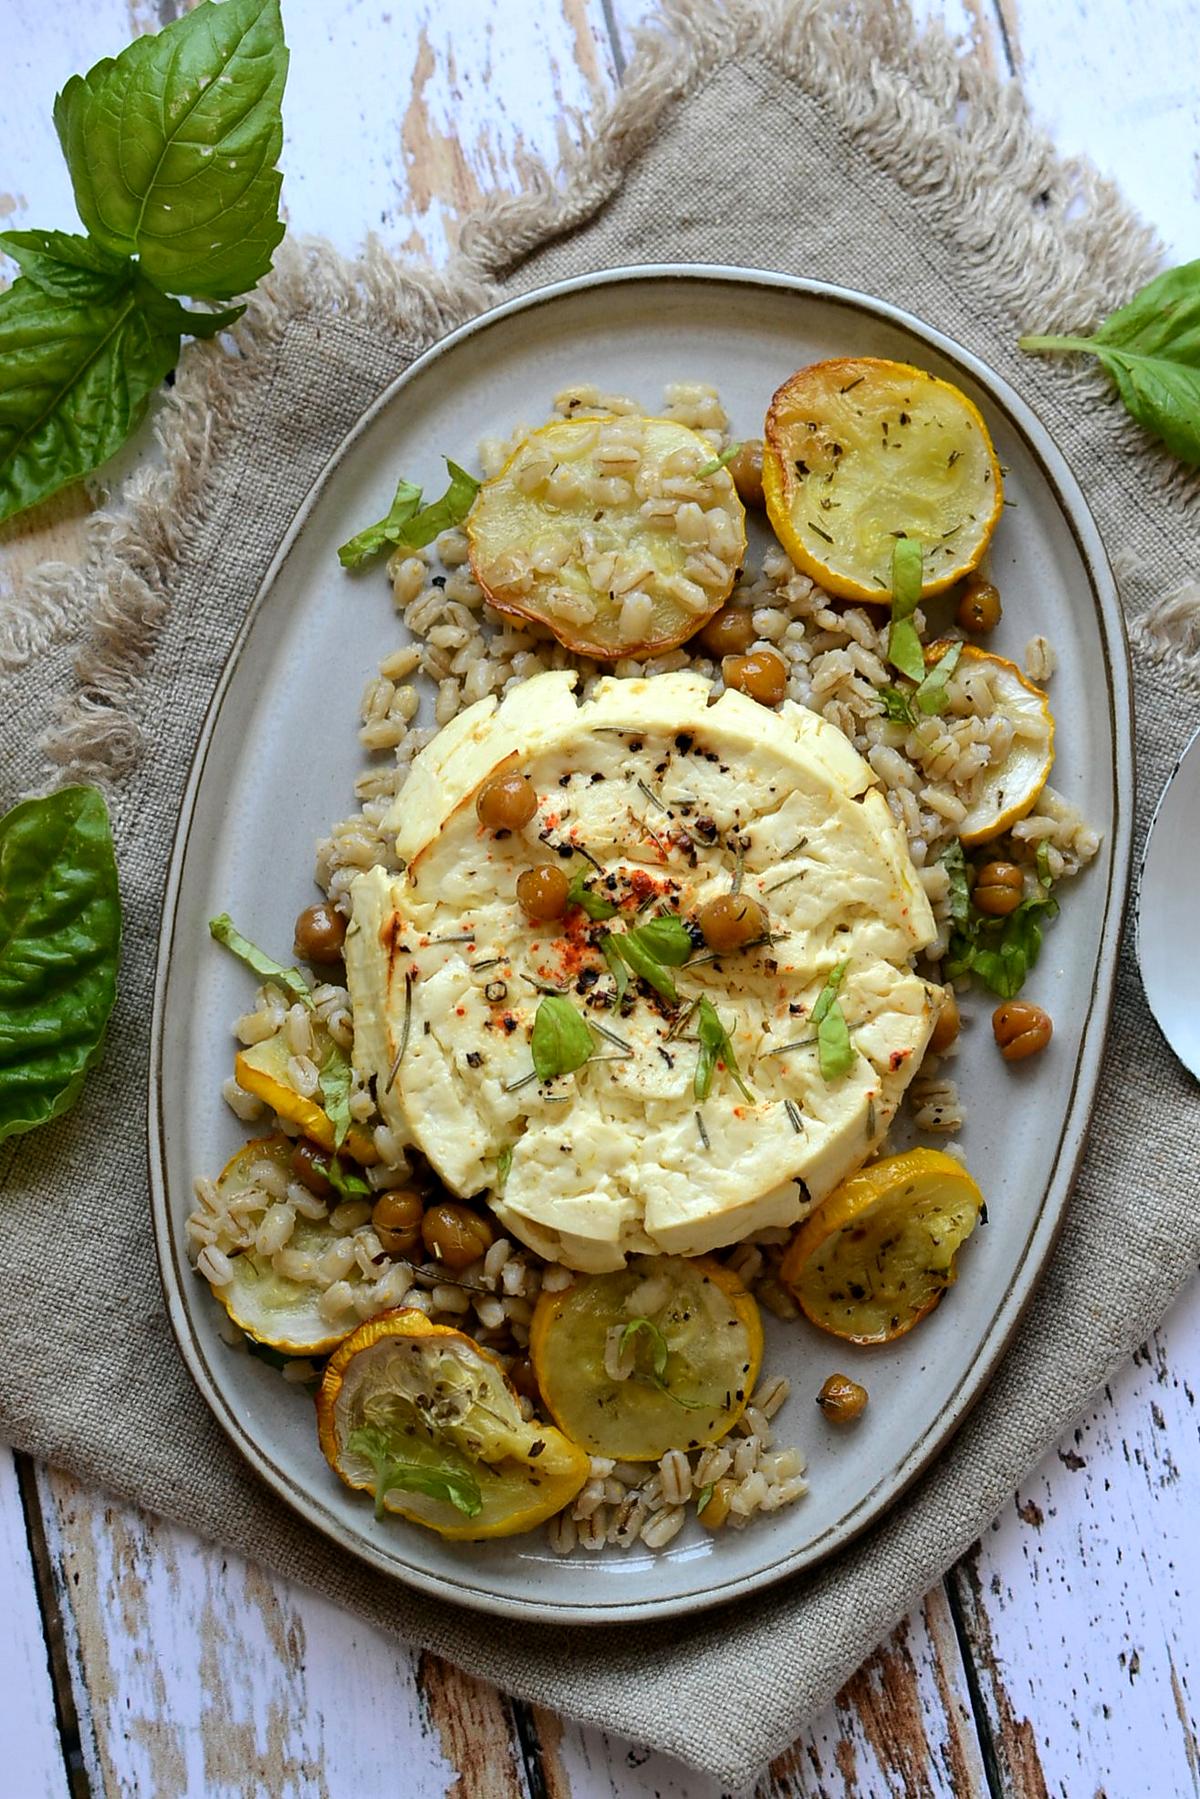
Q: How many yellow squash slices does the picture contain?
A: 8